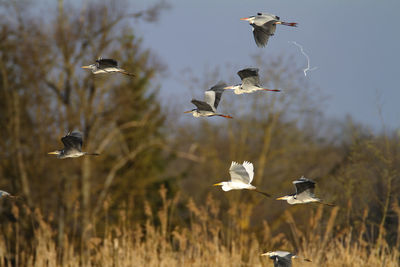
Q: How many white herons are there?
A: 1